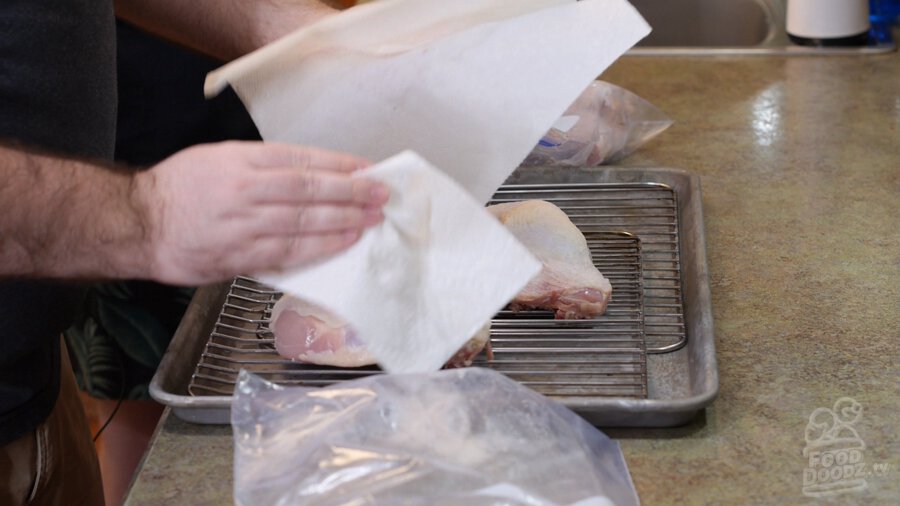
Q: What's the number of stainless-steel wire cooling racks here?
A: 2